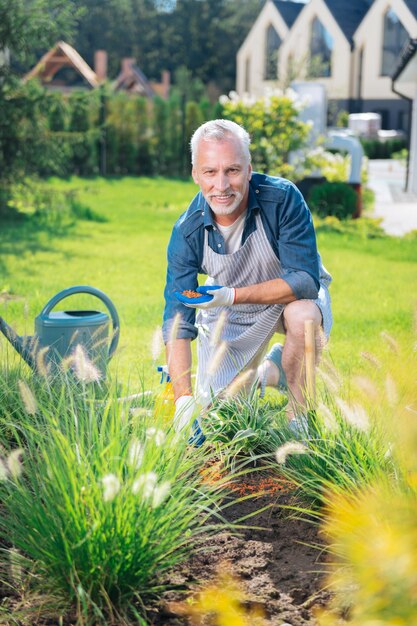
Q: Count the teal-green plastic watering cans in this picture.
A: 1